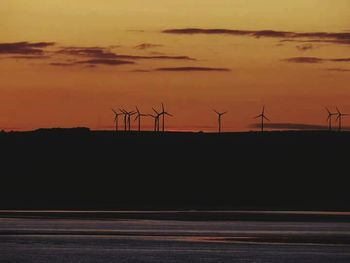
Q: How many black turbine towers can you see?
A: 11